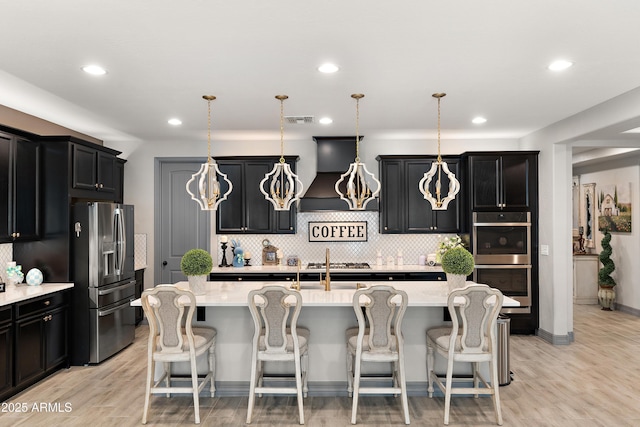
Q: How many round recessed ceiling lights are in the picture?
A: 6